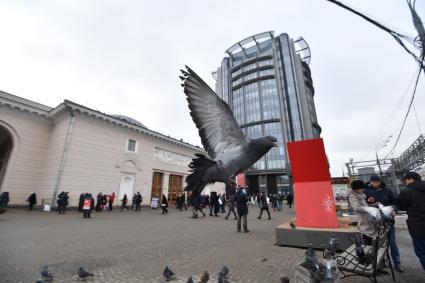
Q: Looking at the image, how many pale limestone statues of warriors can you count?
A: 0